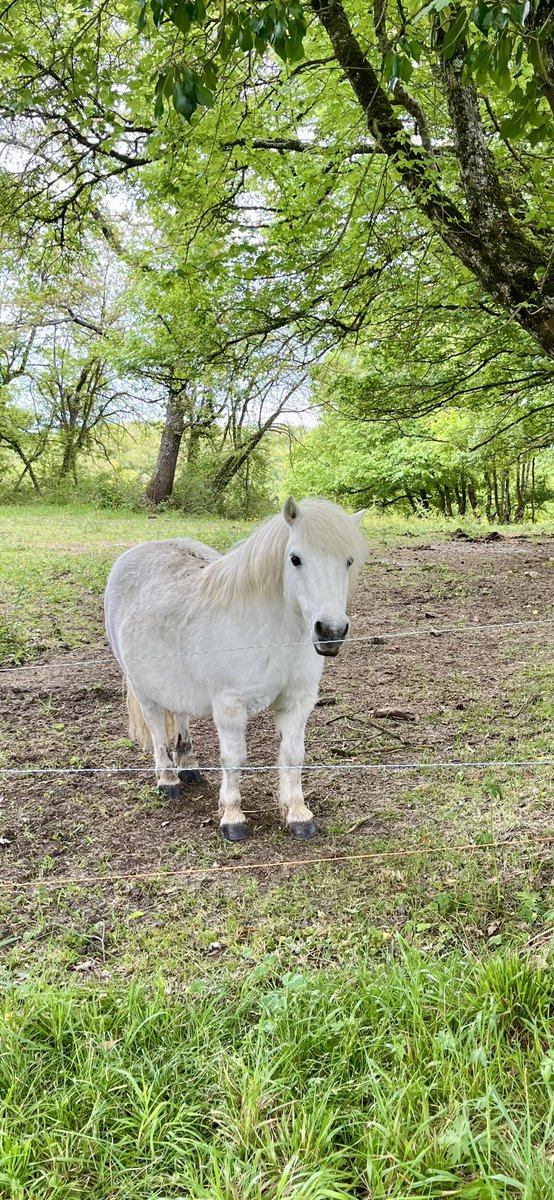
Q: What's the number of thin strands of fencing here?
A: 3